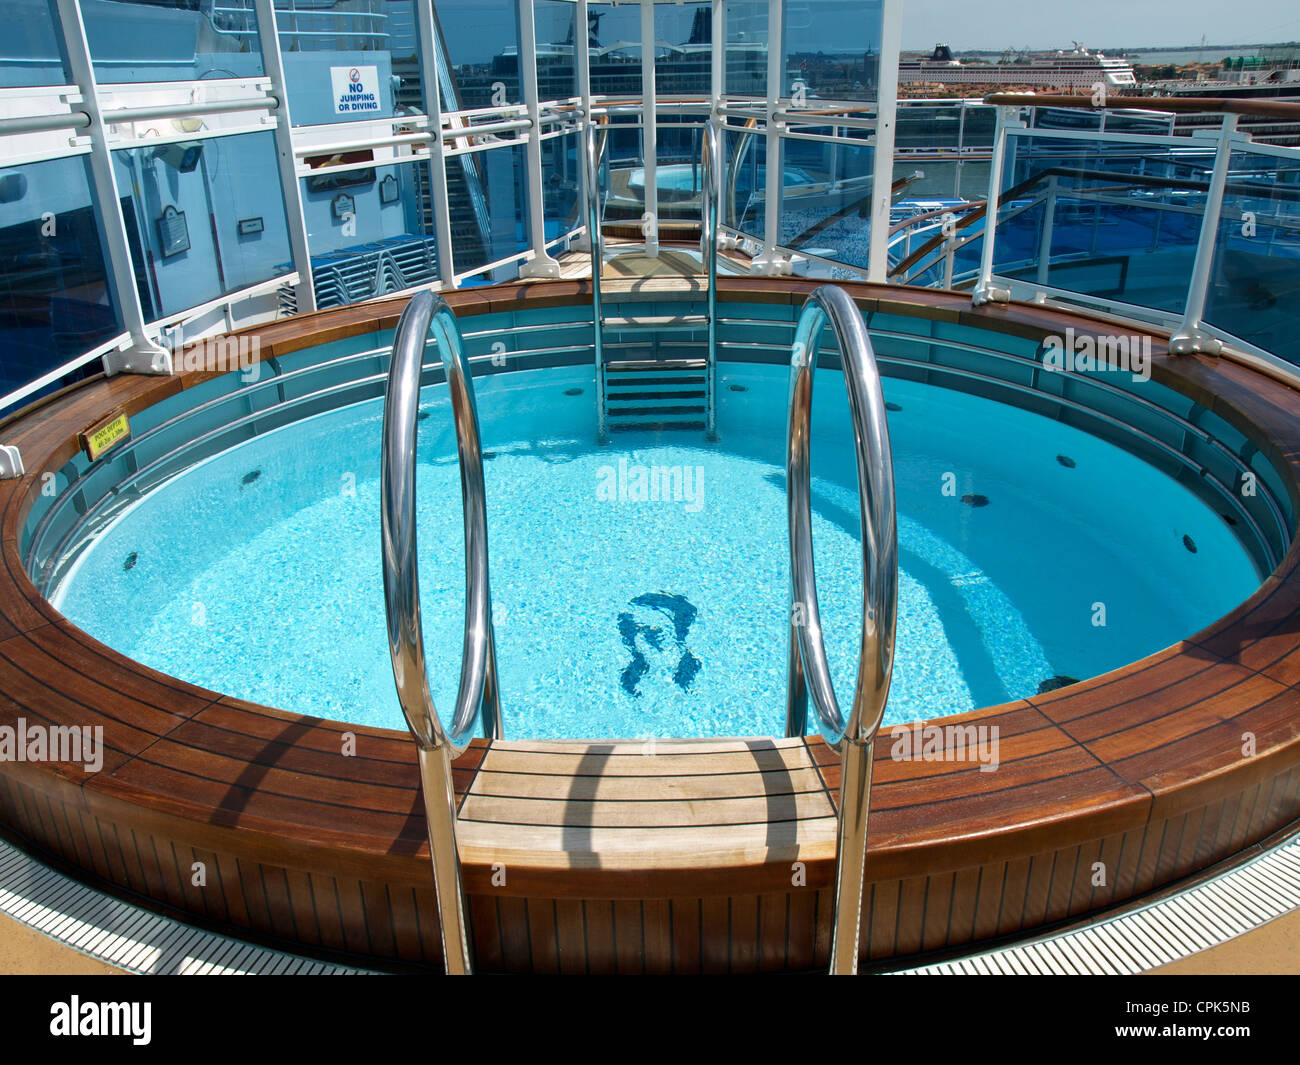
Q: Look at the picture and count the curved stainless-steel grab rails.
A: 4